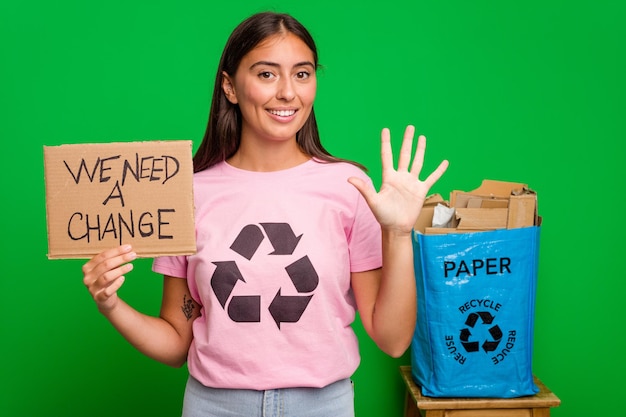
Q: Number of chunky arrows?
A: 6